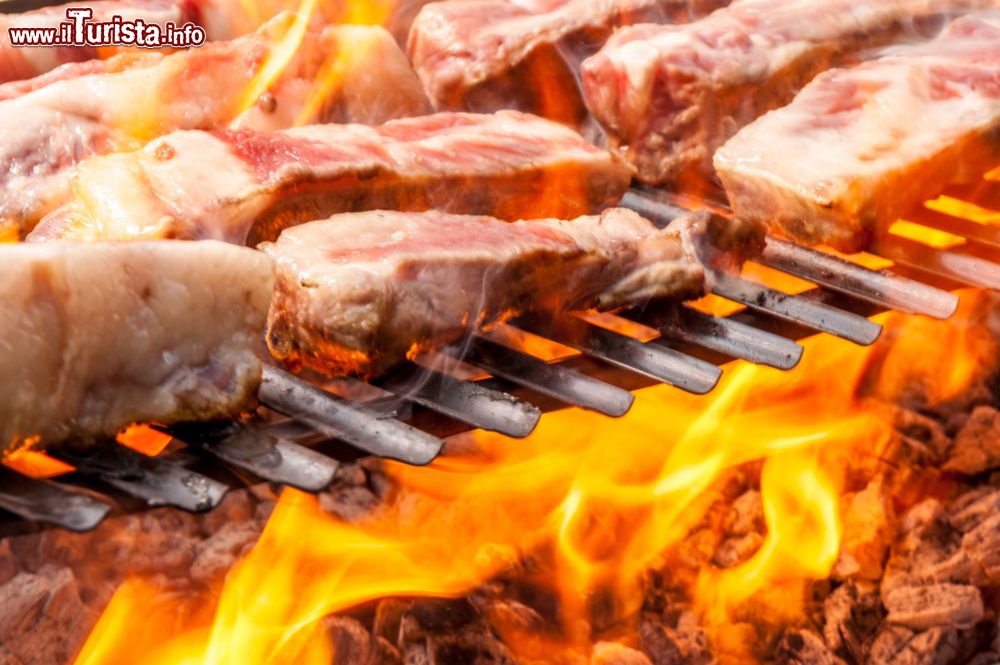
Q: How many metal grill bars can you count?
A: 11